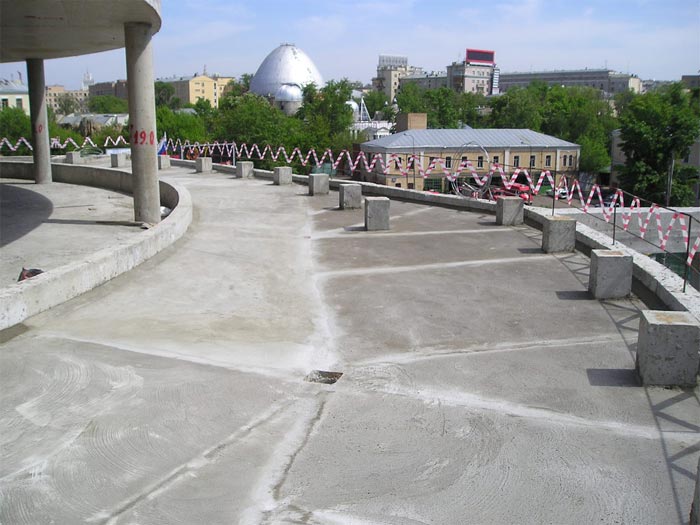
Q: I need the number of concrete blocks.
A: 13